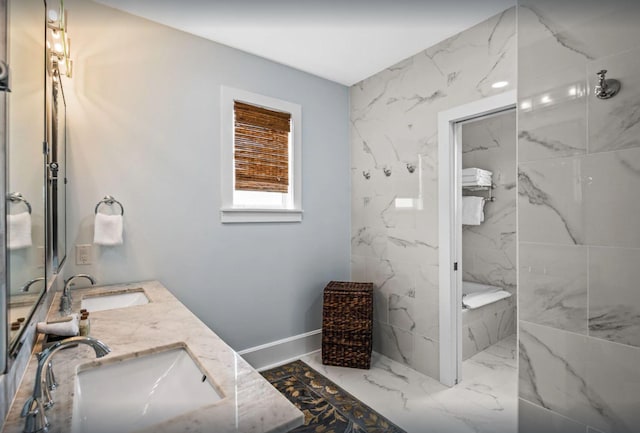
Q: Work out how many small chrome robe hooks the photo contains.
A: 3